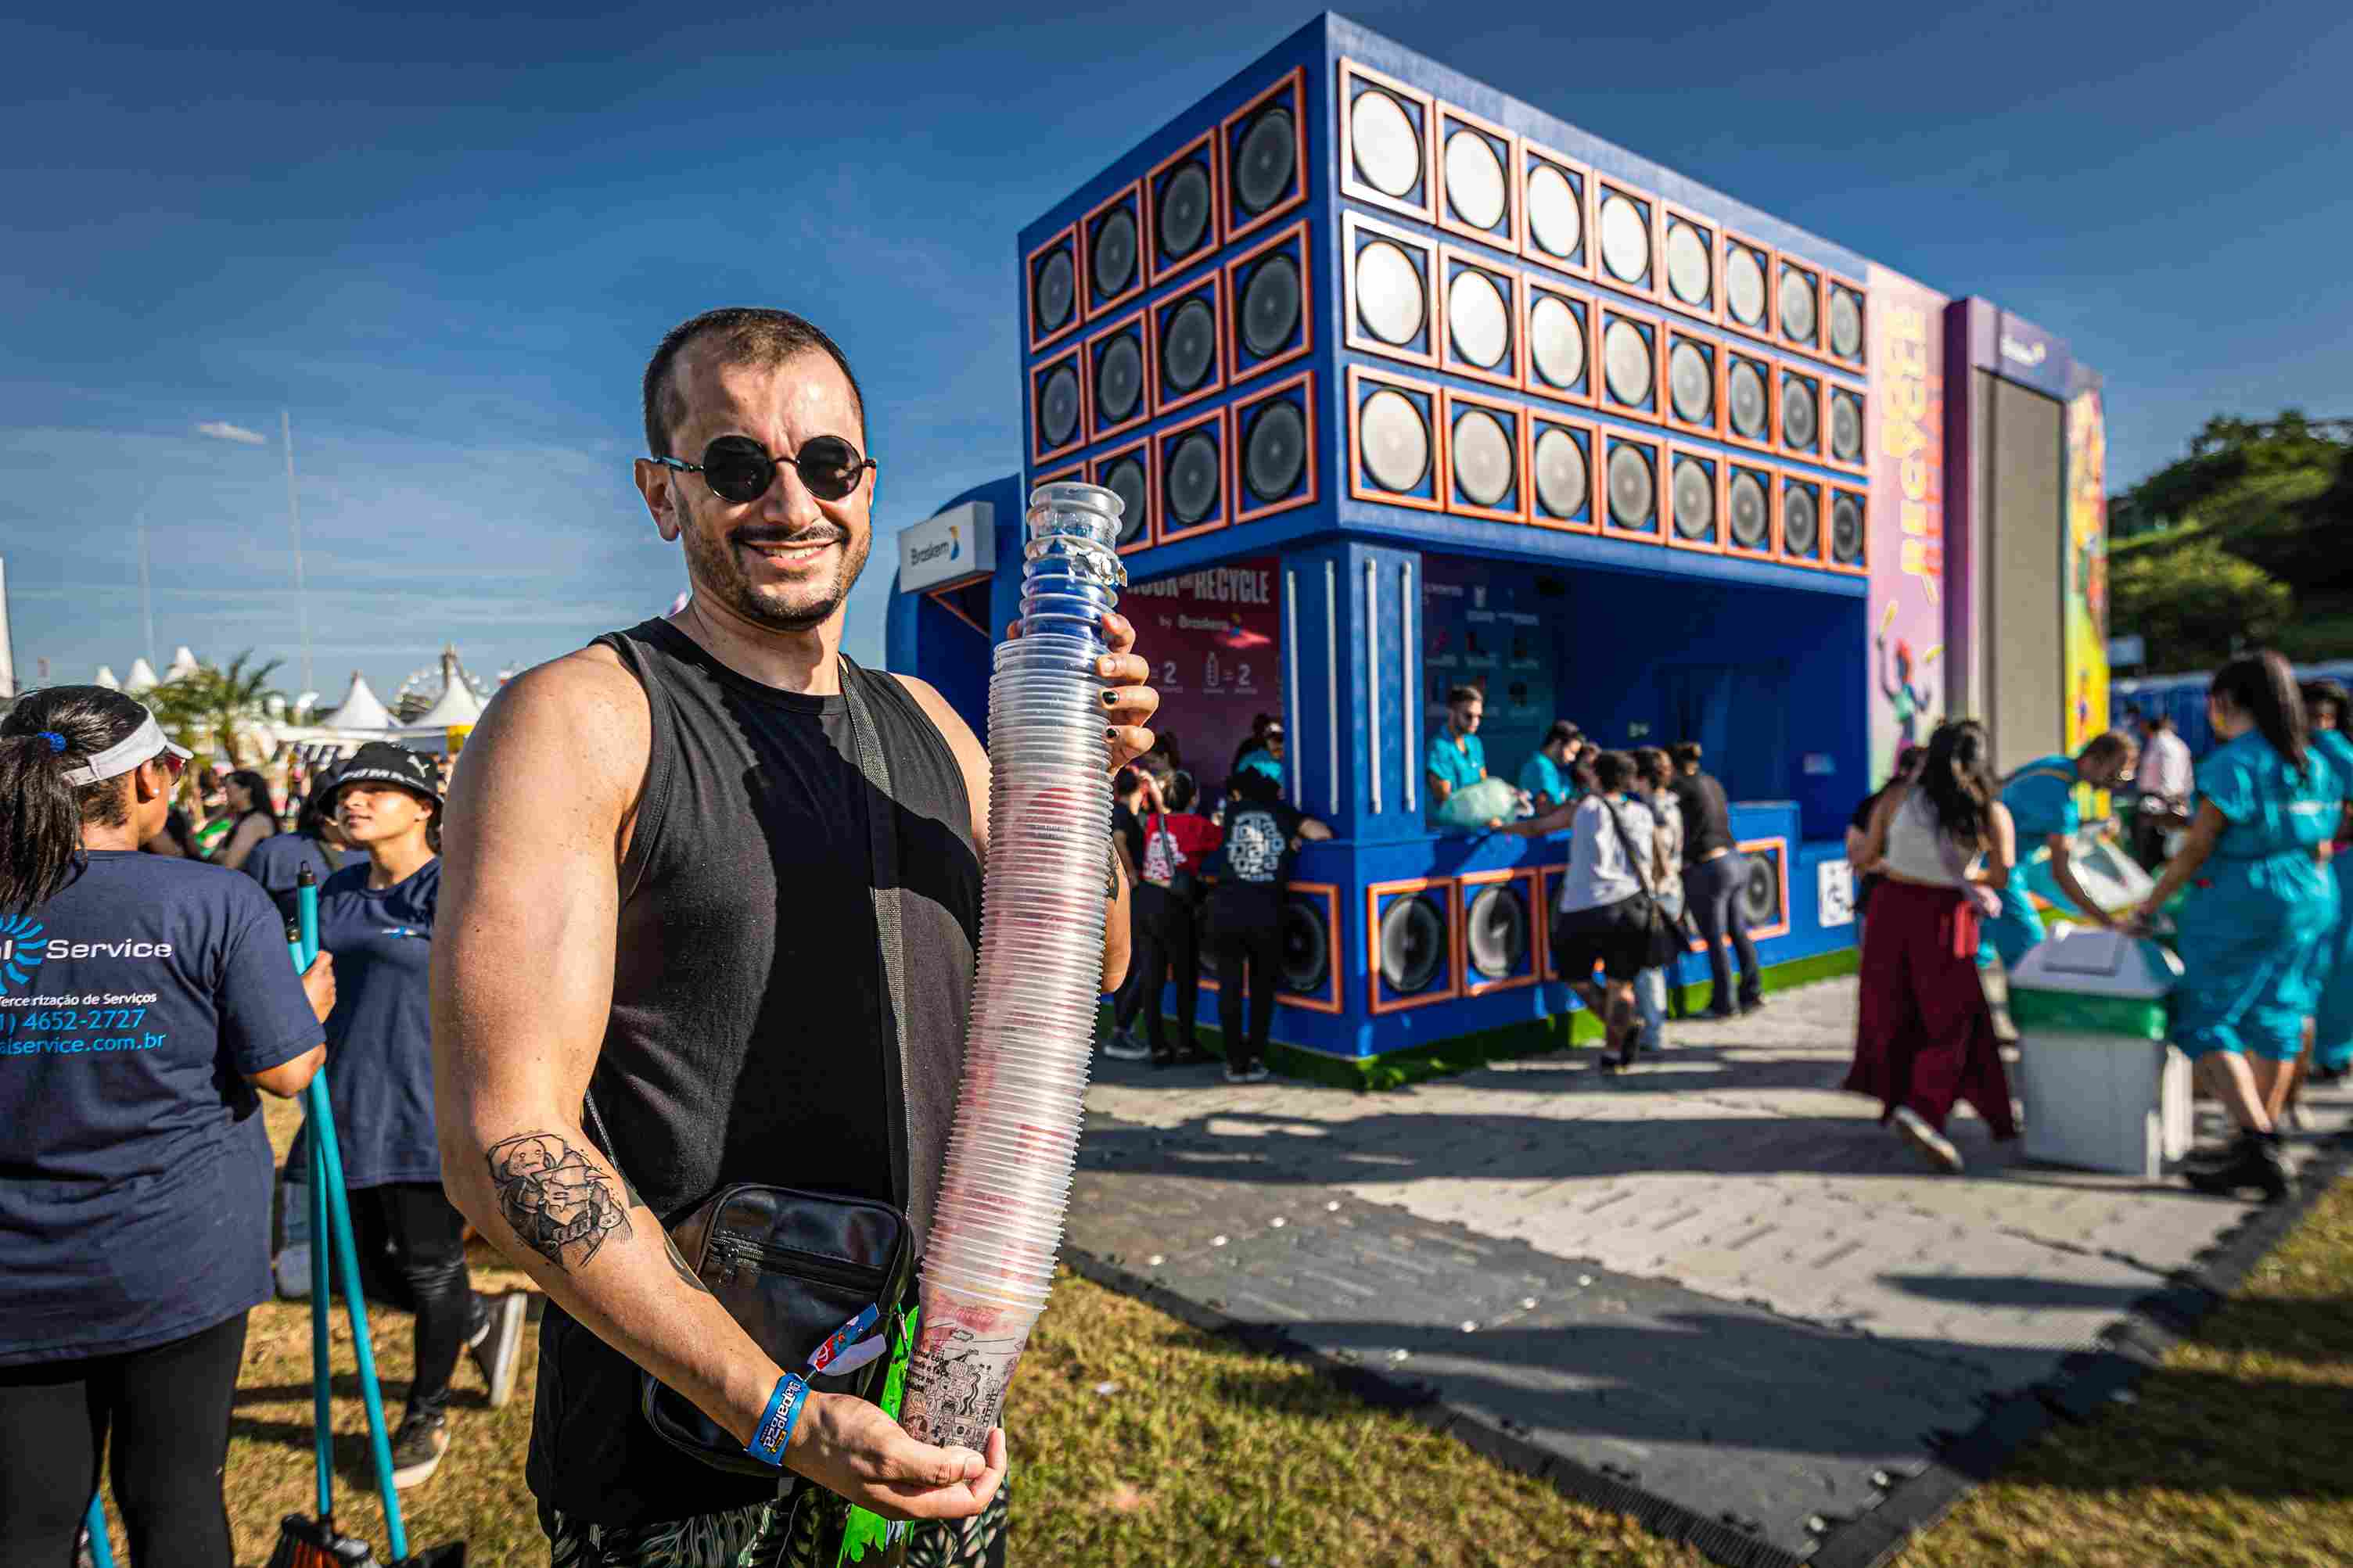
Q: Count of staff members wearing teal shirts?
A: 6